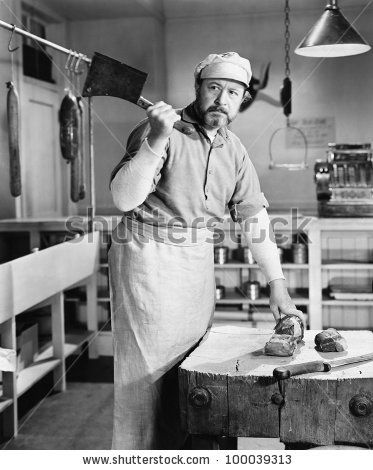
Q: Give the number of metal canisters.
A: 6